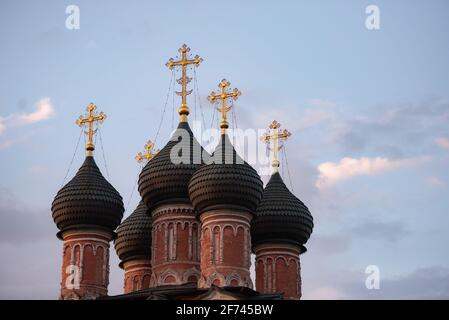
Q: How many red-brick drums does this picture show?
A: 5